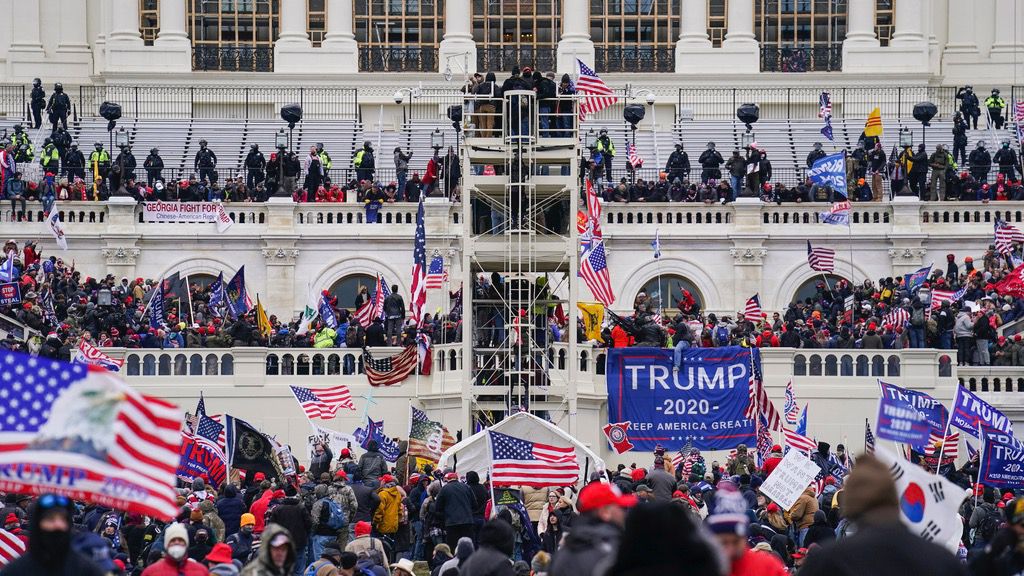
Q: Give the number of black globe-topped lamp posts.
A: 6